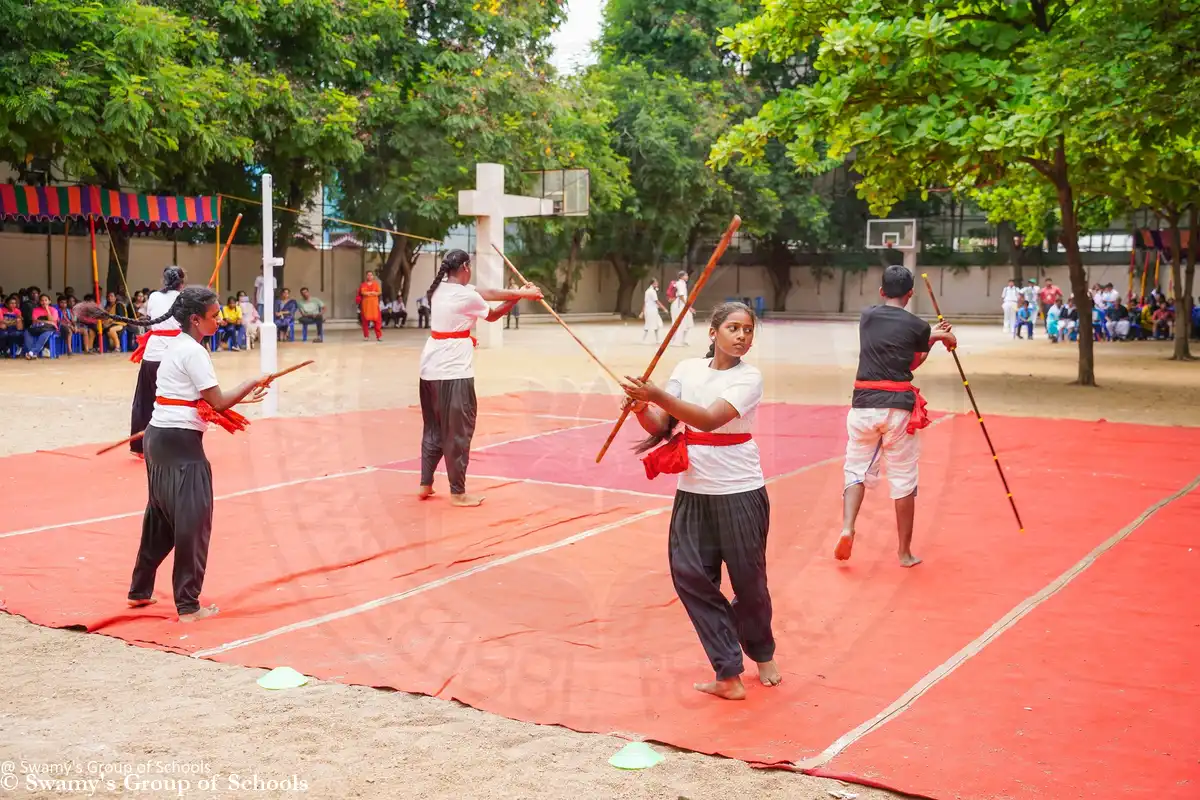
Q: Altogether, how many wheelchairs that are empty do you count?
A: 0